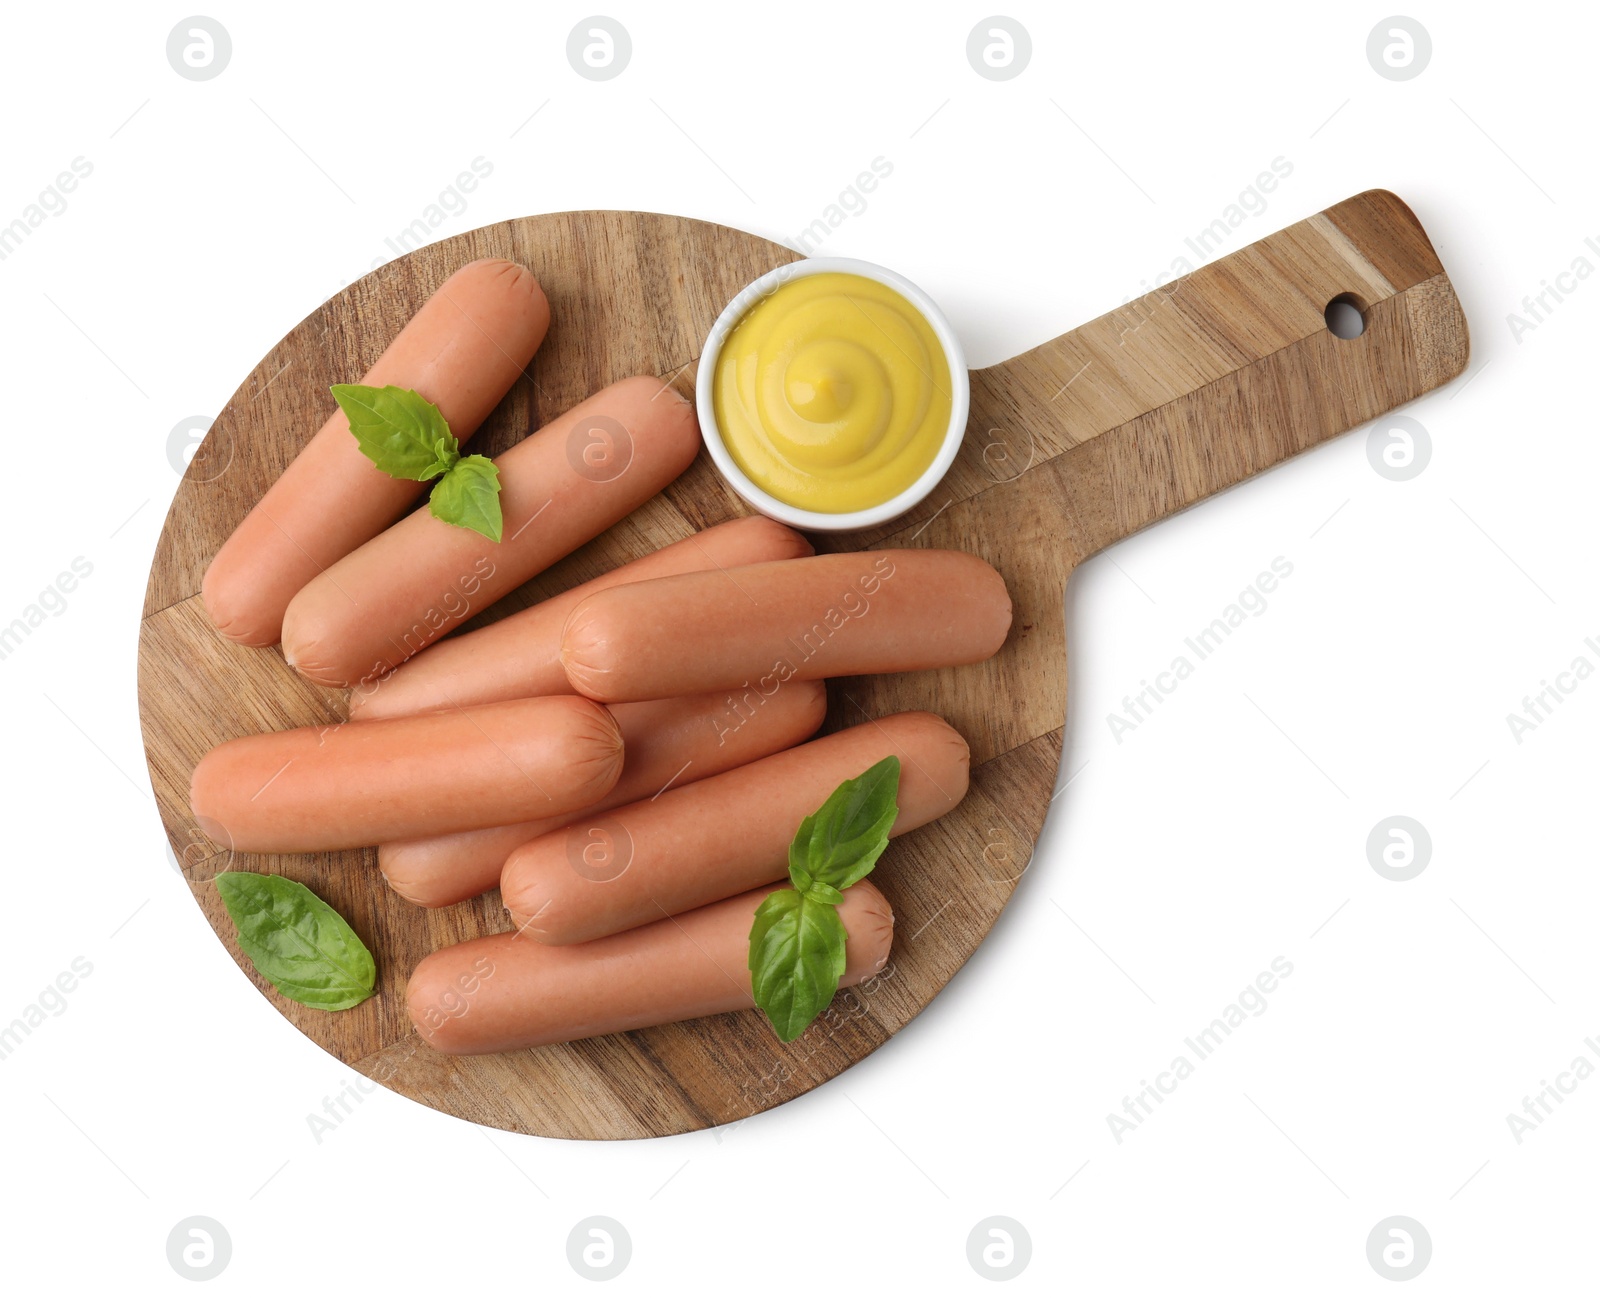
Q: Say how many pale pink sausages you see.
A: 8